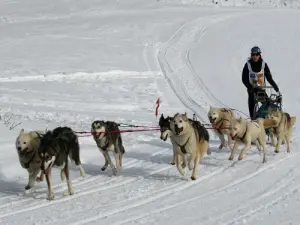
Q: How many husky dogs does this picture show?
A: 8